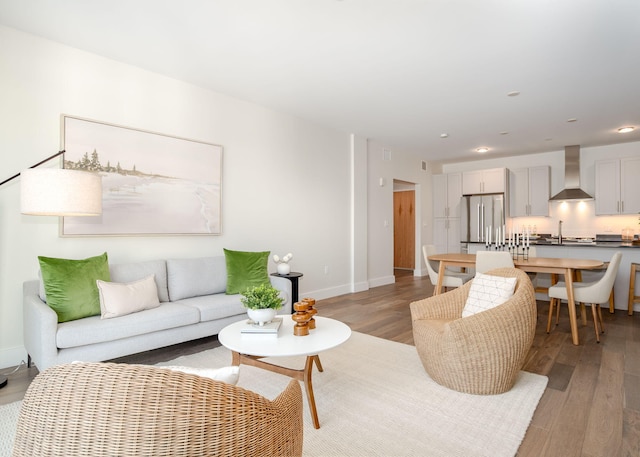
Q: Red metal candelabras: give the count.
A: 0